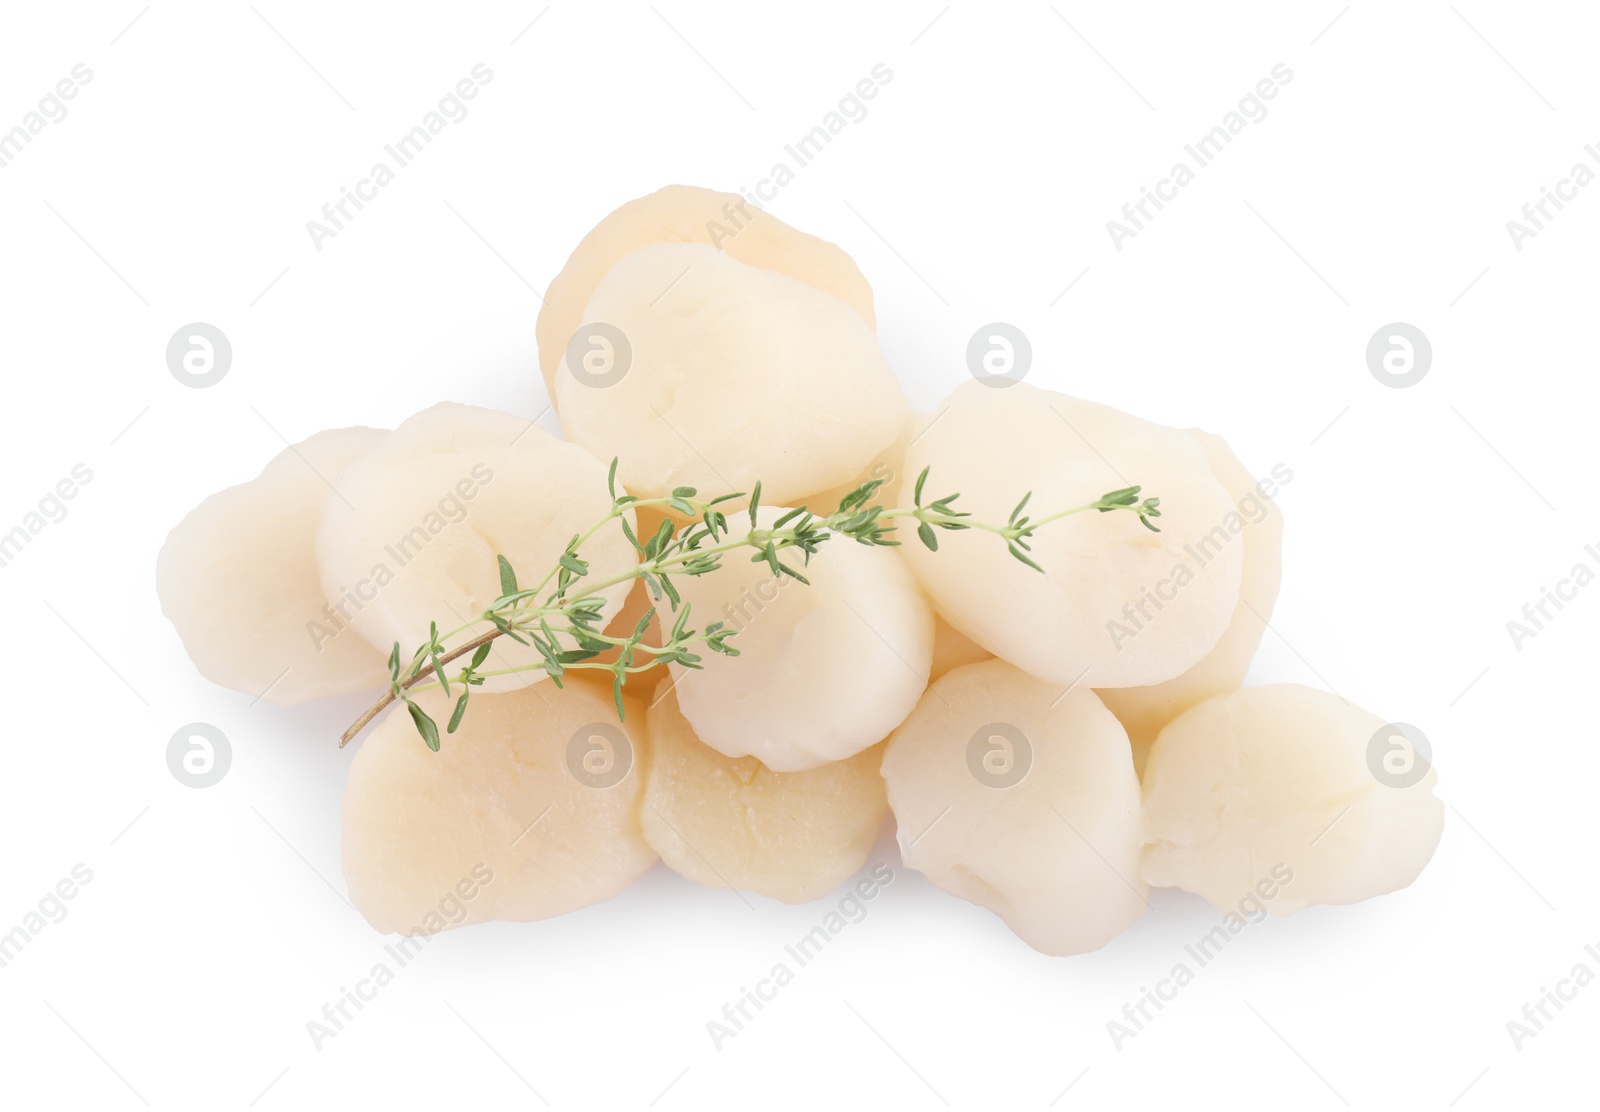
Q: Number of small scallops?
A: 11